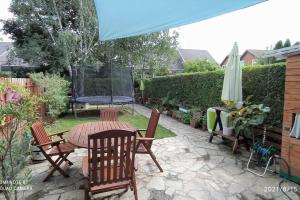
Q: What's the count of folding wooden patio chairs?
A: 4